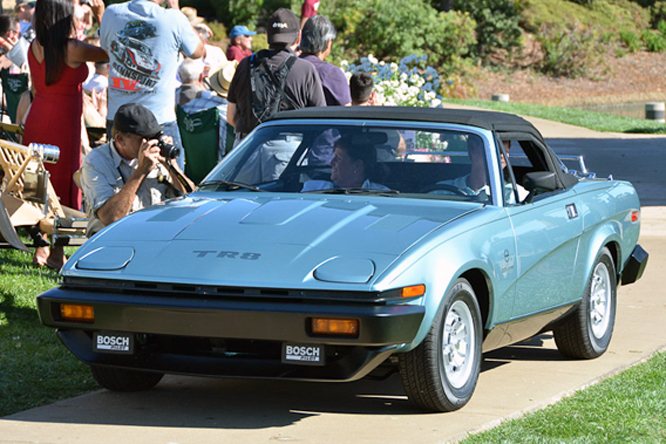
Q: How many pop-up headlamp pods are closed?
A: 2